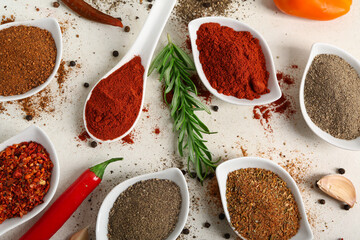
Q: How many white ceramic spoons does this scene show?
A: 1